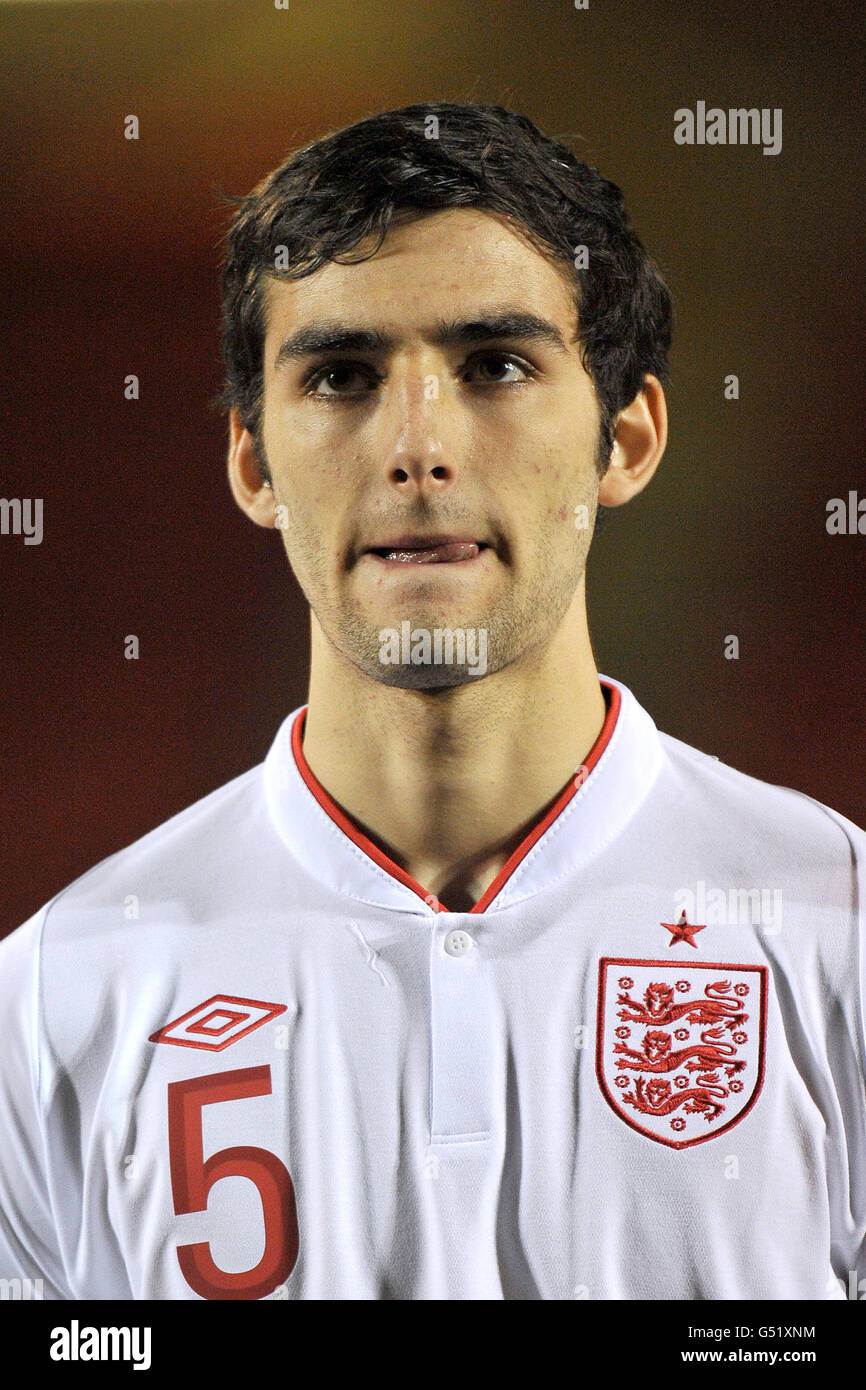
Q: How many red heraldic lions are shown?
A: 3